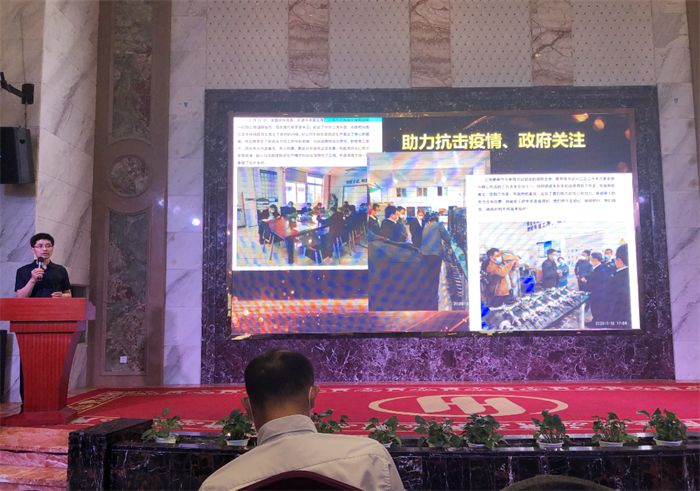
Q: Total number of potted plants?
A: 9